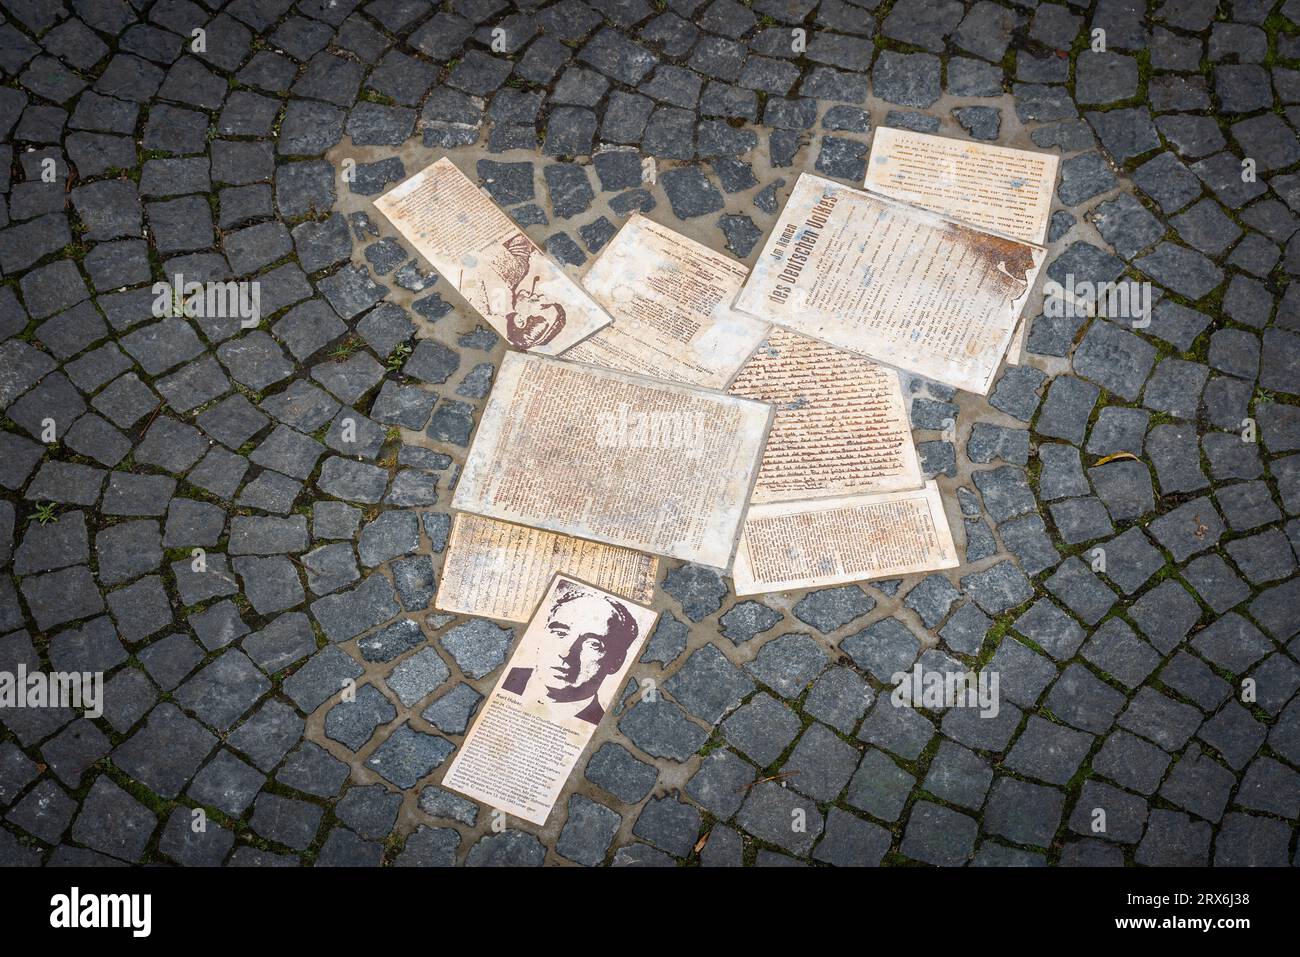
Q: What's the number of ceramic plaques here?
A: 9